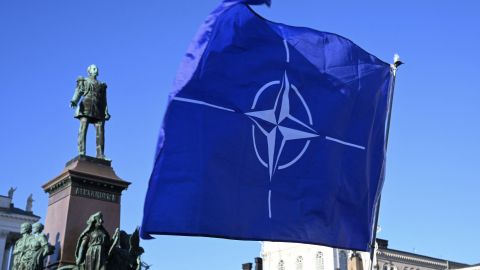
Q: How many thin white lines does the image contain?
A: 4